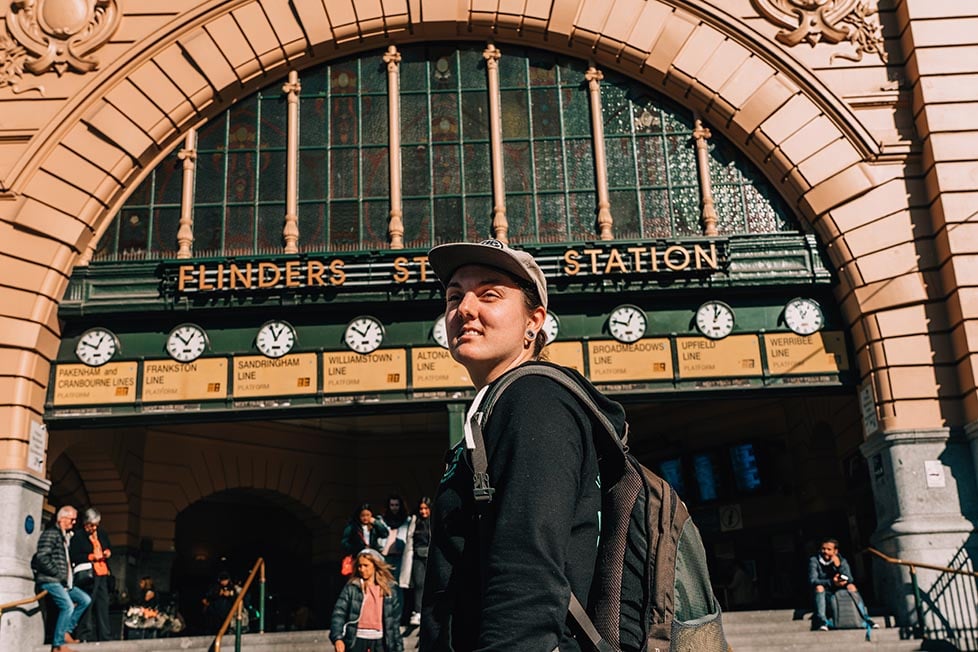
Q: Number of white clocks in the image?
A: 9